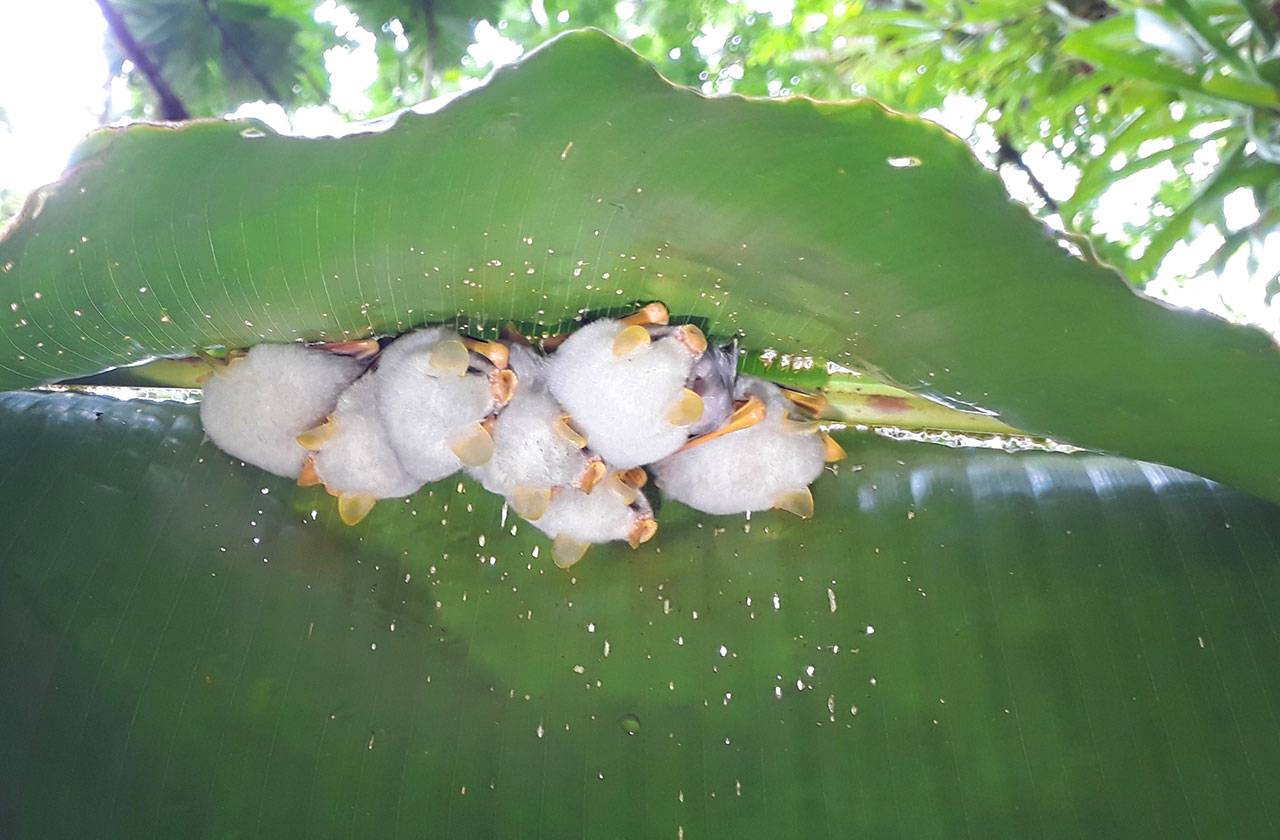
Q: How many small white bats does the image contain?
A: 7